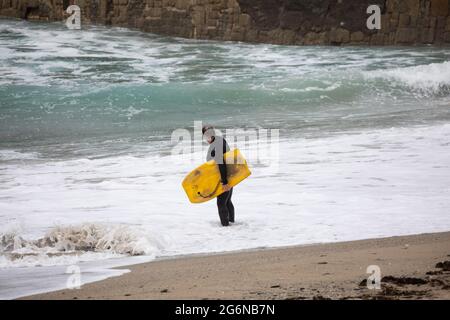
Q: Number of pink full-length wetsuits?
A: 0